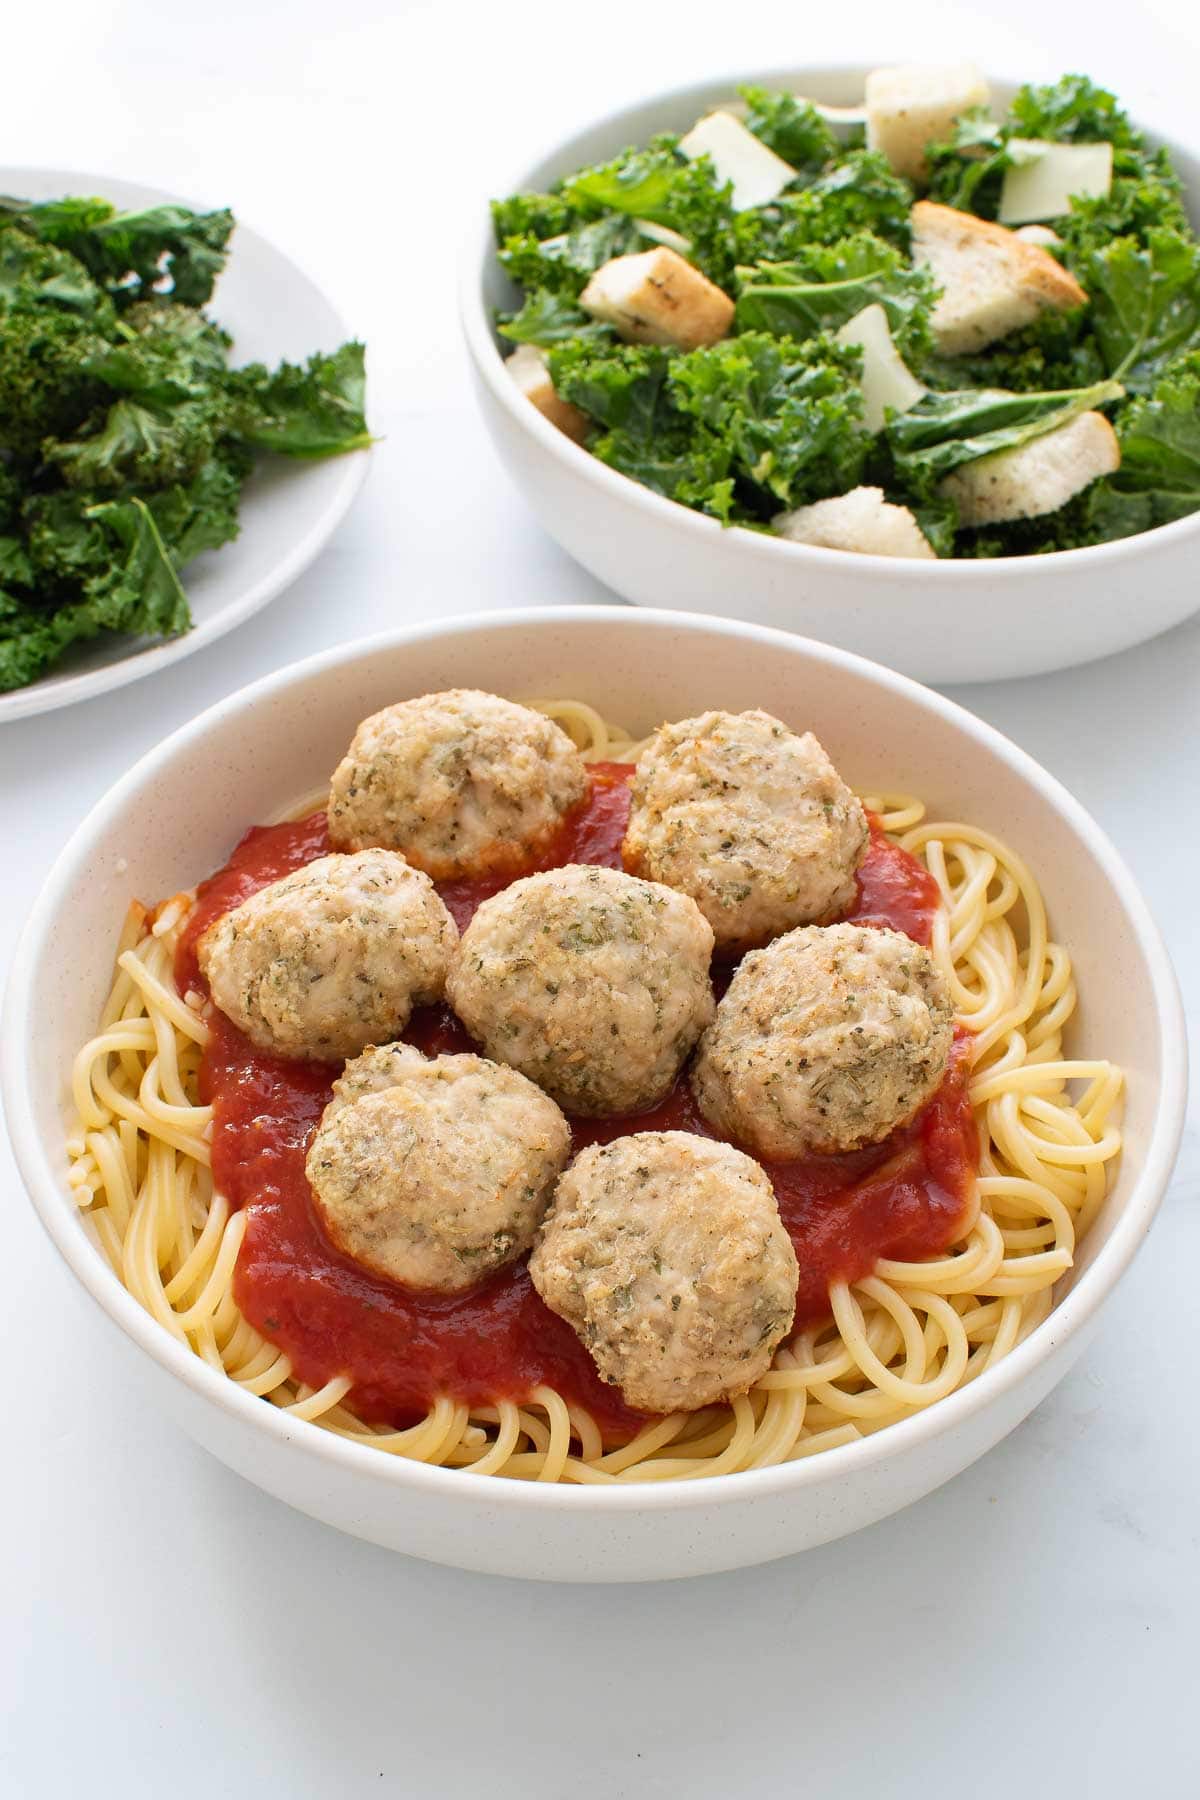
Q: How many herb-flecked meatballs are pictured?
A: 7